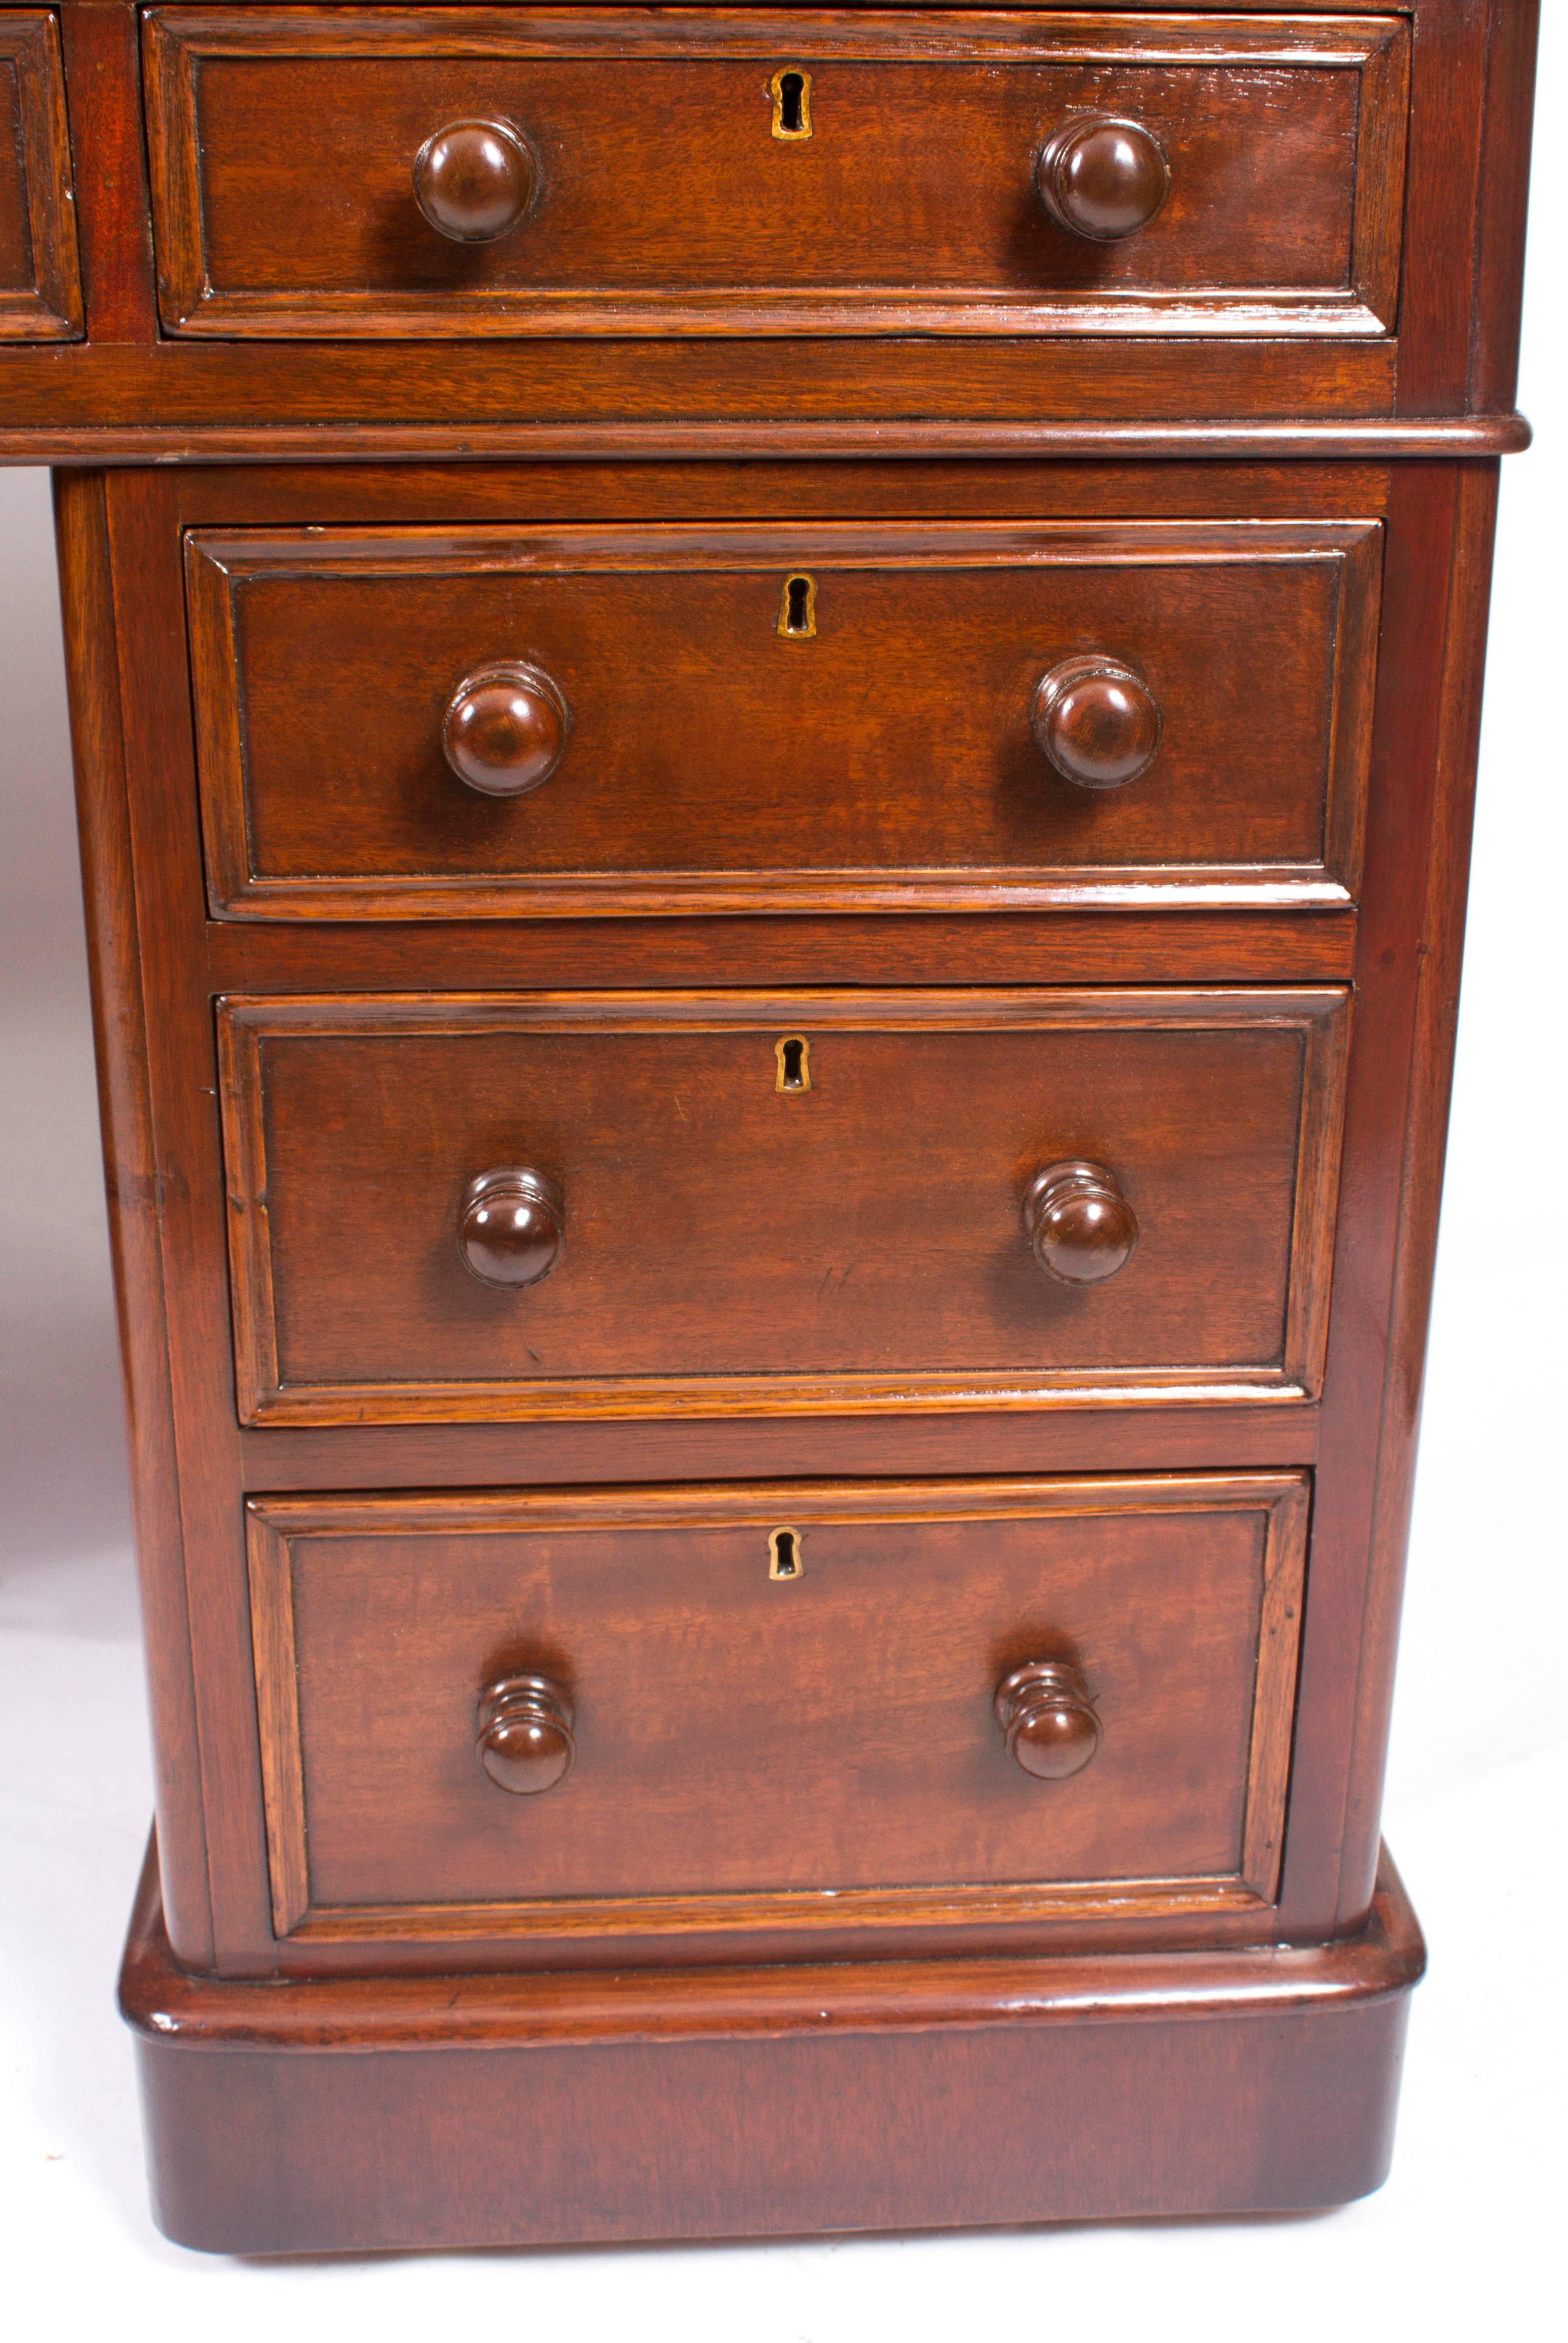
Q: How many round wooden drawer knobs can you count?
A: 8